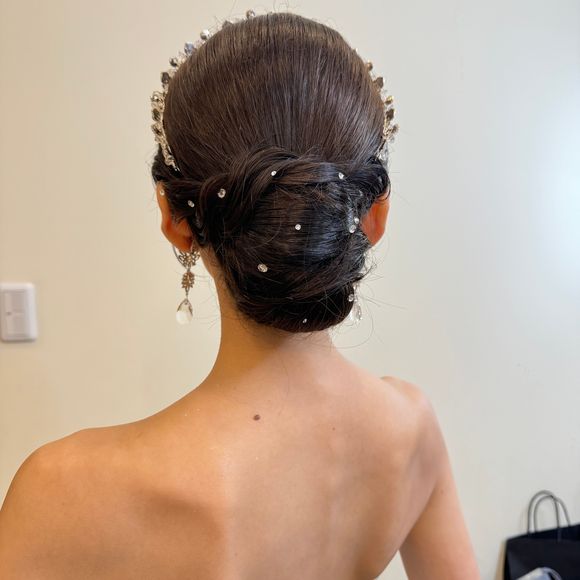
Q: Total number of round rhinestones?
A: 11